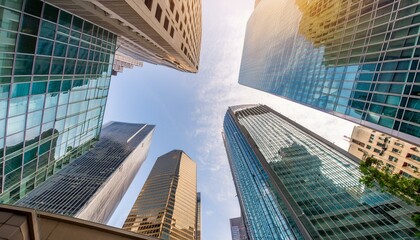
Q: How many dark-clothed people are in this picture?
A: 0